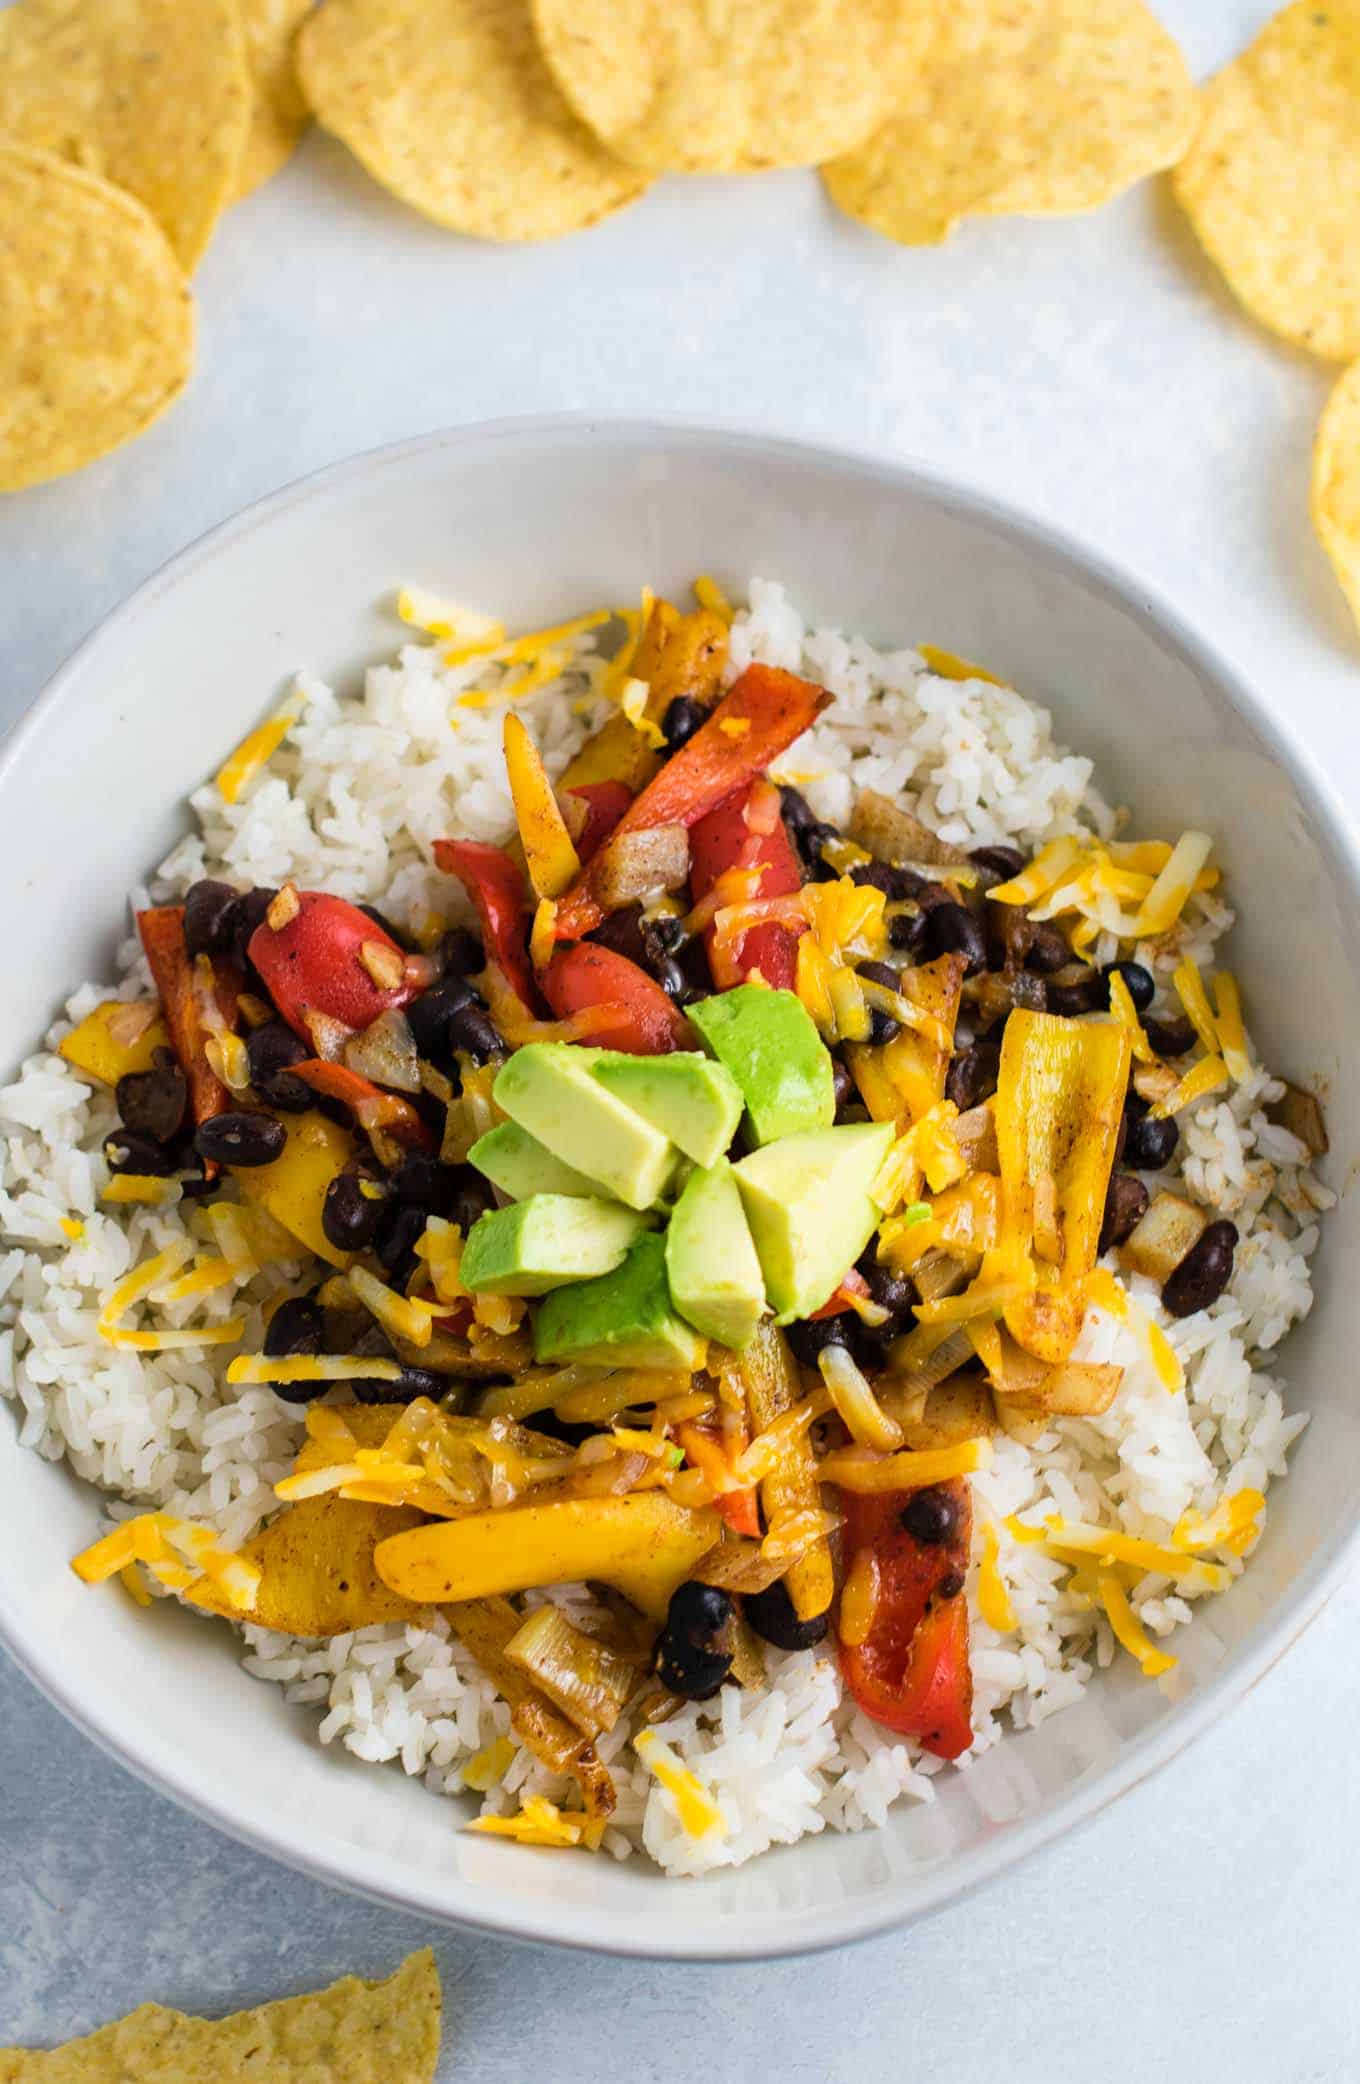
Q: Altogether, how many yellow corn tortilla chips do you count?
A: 9